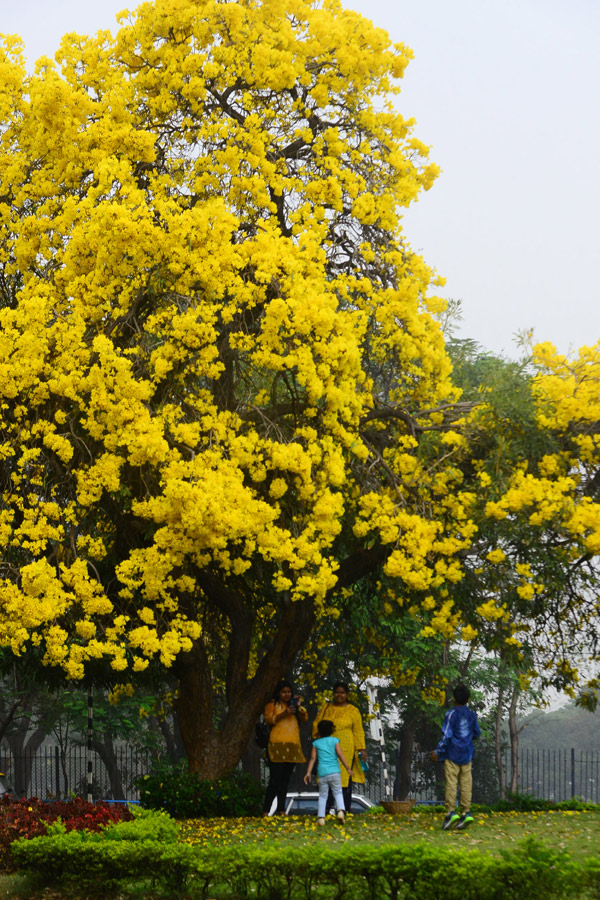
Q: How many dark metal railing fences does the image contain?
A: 1